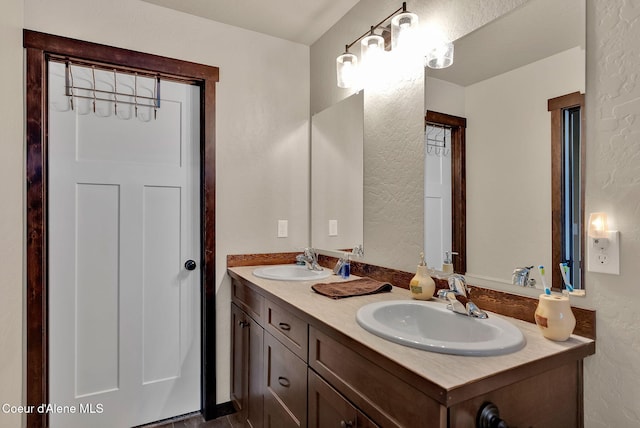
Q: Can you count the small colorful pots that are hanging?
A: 0